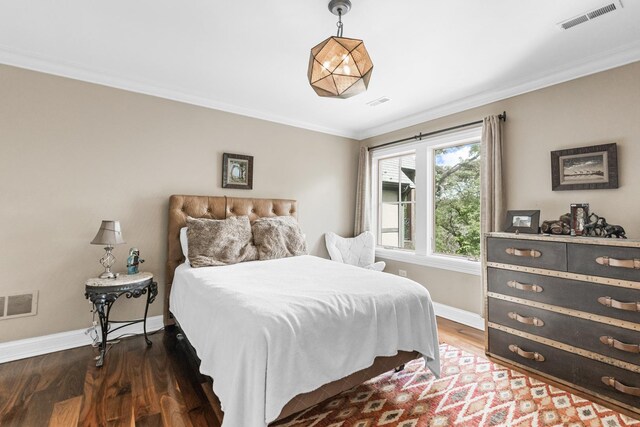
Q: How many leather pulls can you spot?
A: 8